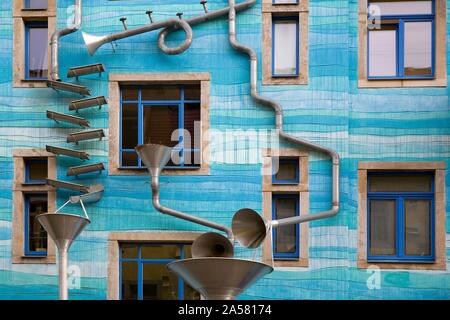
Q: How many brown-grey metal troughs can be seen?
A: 8